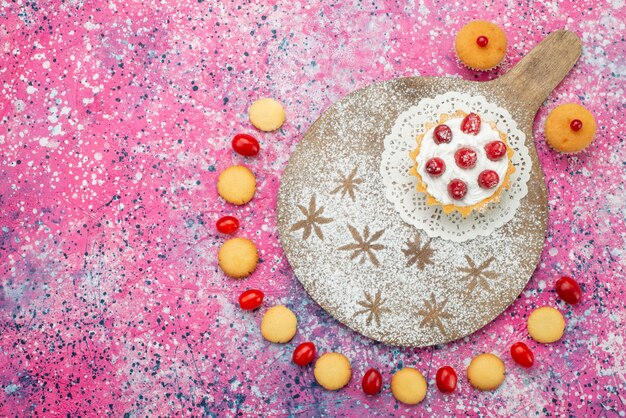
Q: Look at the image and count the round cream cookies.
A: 8